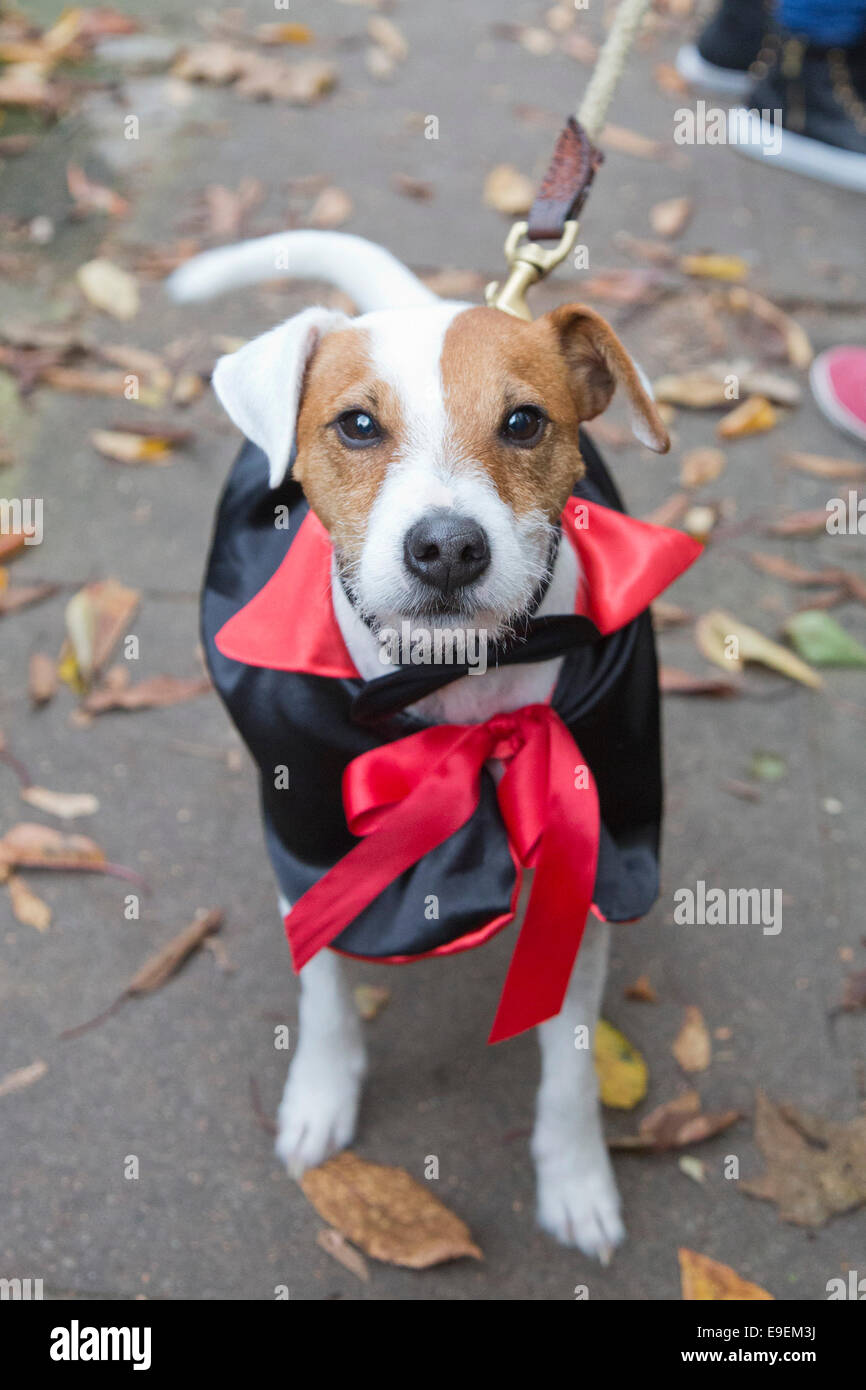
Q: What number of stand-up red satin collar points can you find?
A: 2